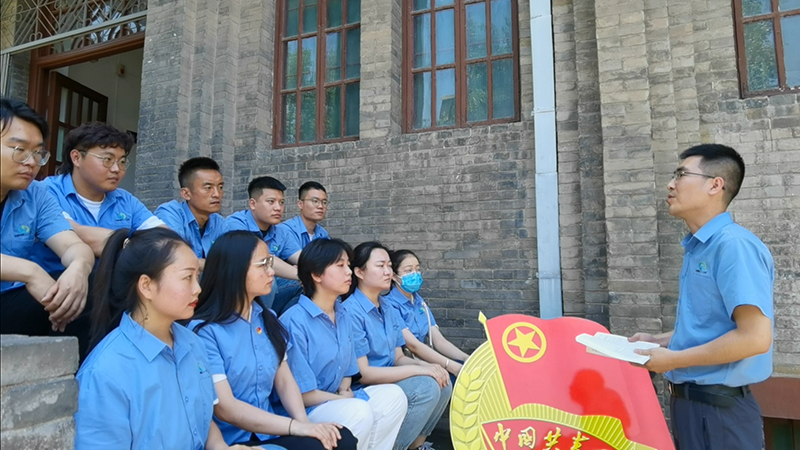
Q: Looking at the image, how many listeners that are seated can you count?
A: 10